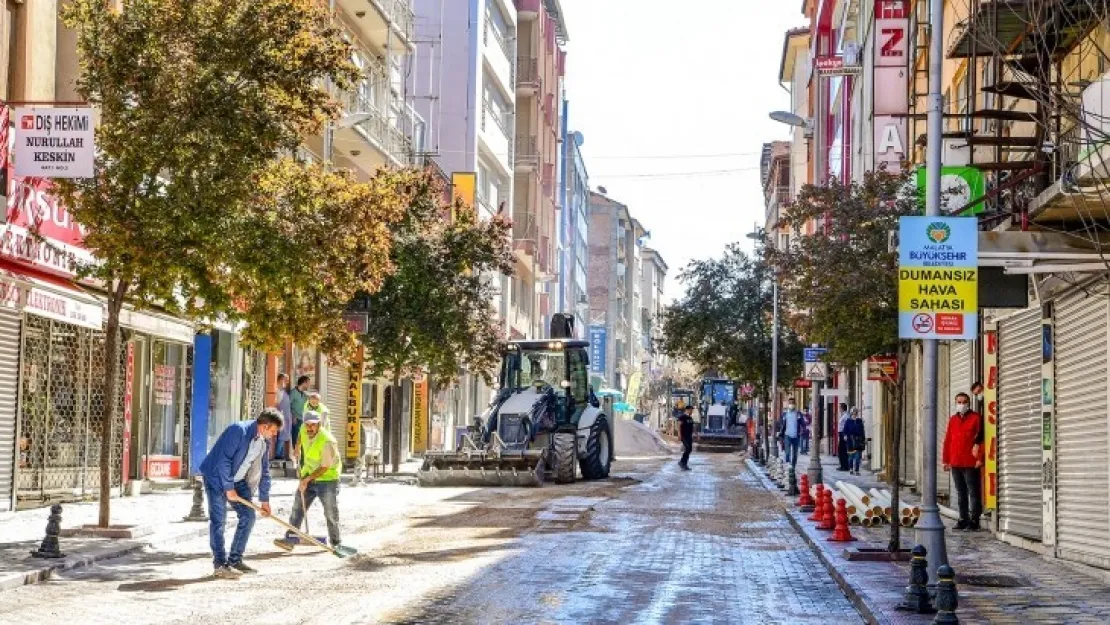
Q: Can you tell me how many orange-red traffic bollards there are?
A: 4